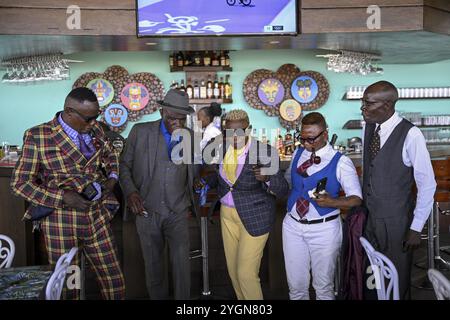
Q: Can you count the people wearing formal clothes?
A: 5